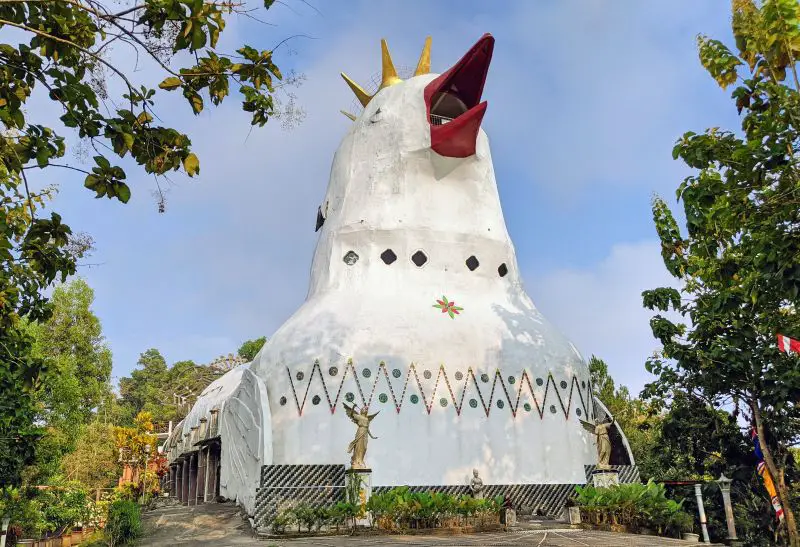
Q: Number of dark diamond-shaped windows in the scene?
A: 5